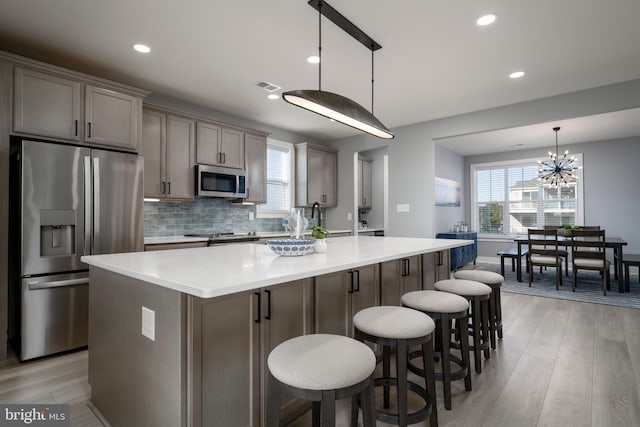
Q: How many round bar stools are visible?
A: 5